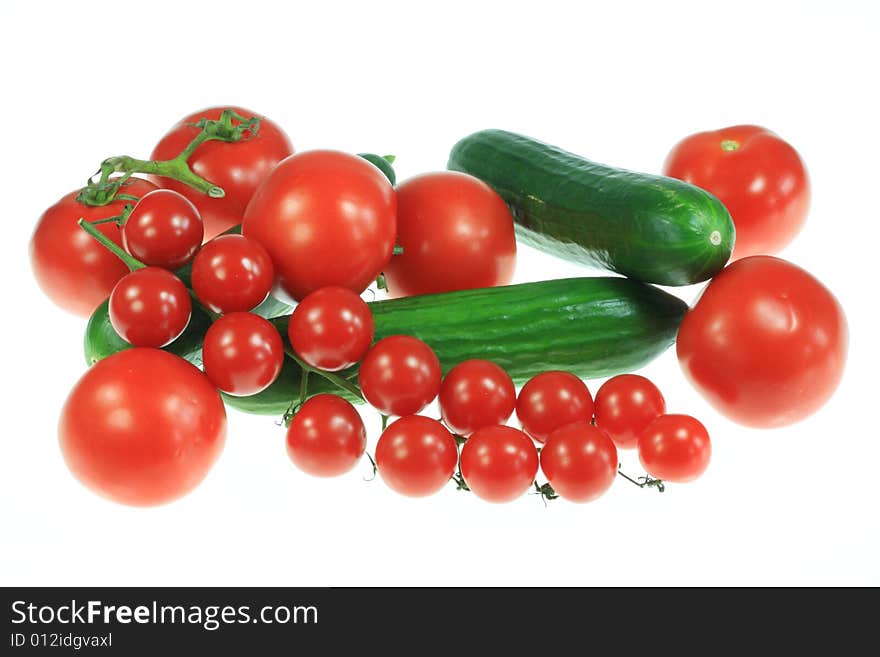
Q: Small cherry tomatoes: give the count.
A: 14